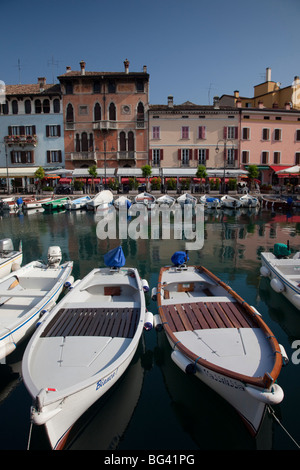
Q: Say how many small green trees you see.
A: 5